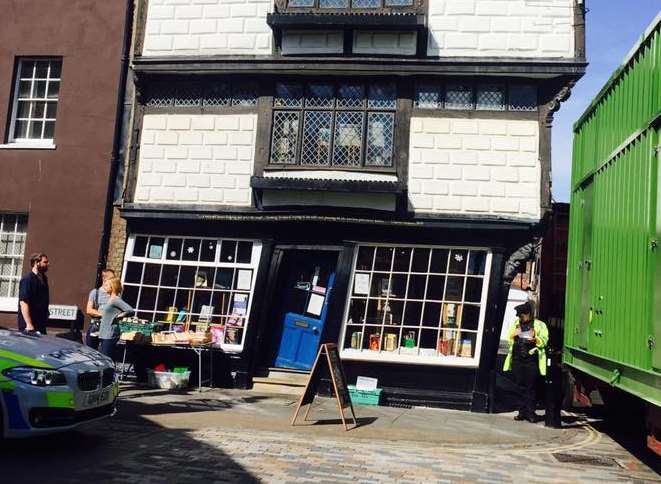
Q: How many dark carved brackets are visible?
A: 2